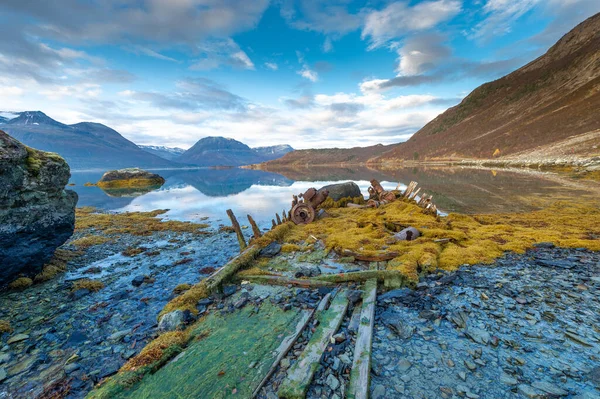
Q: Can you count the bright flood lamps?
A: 0